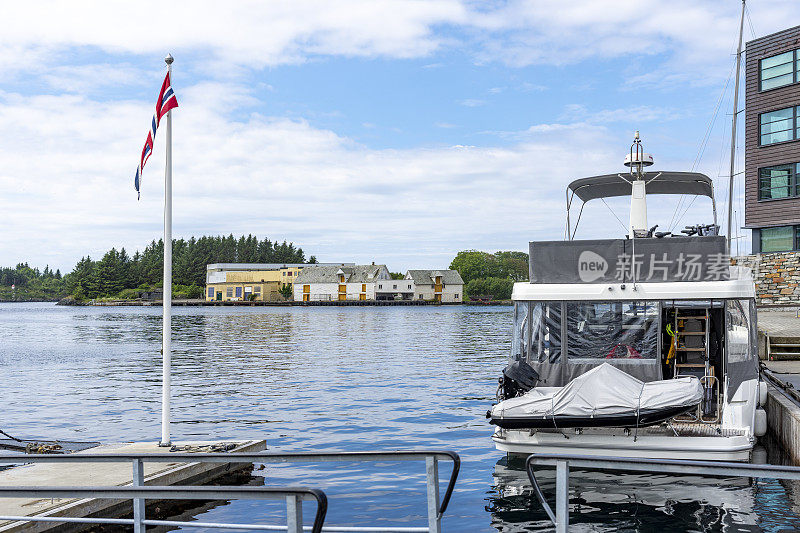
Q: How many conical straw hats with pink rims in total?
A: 0